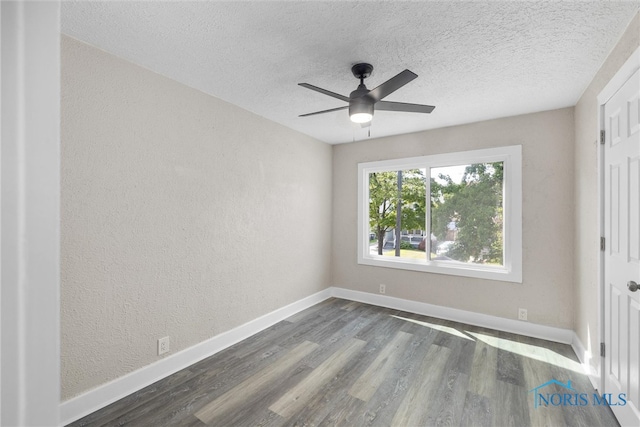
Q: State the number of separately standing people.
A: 0